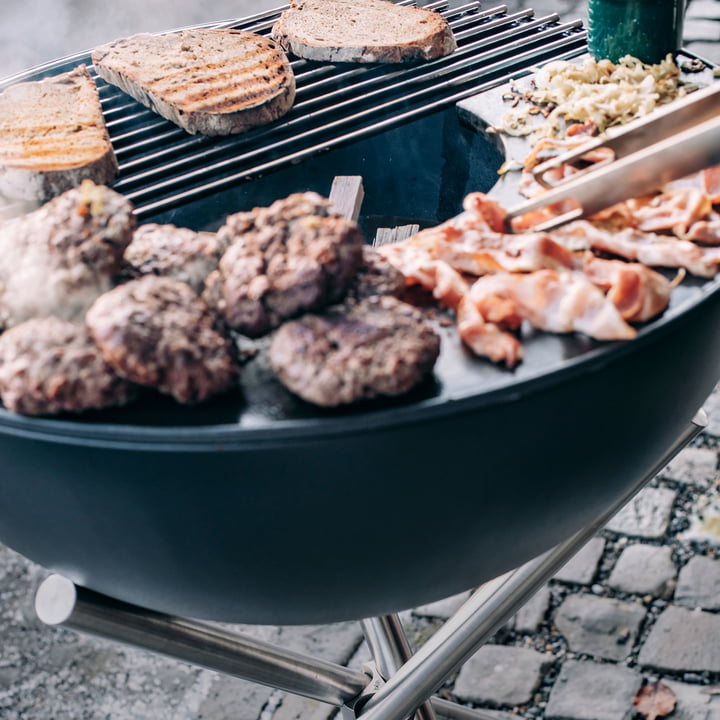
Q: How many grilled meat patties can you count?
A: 7